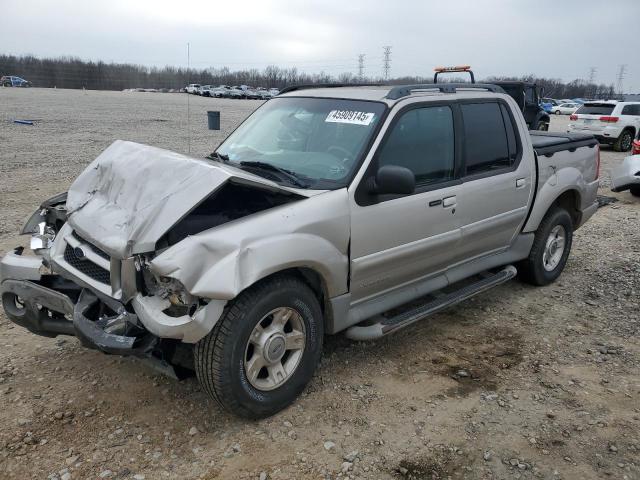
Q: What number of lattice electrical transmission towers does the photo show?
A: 4